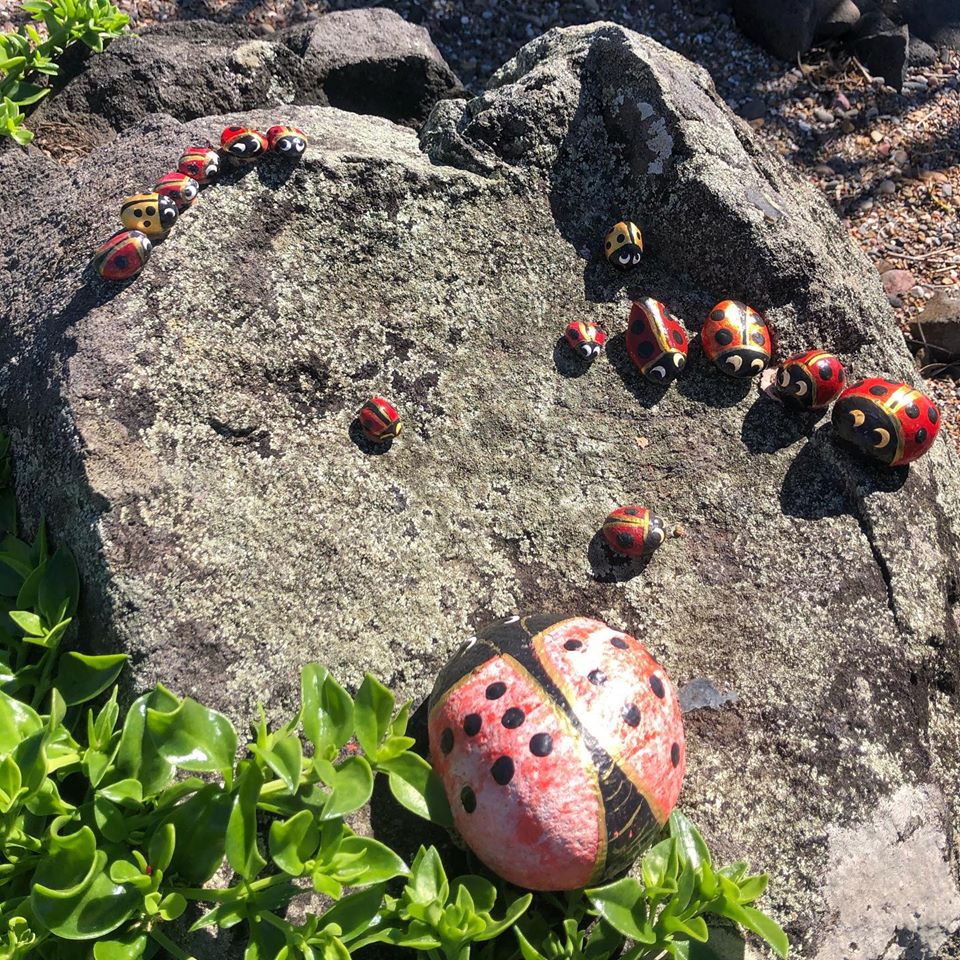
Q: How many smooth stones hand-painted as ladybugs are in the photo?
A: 15